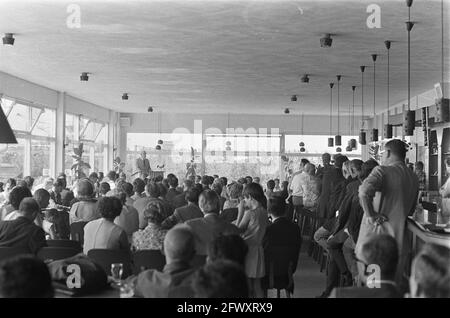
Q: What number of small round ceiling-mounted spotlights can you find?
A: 8